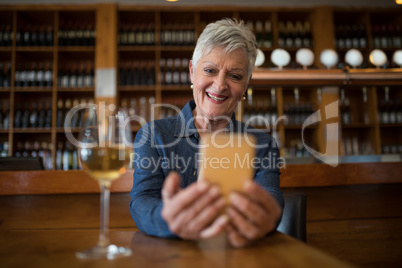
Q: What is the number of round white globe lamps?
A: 7